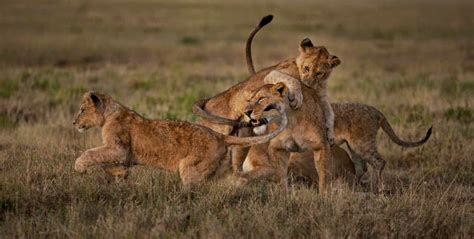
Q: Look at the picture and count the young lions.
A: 3